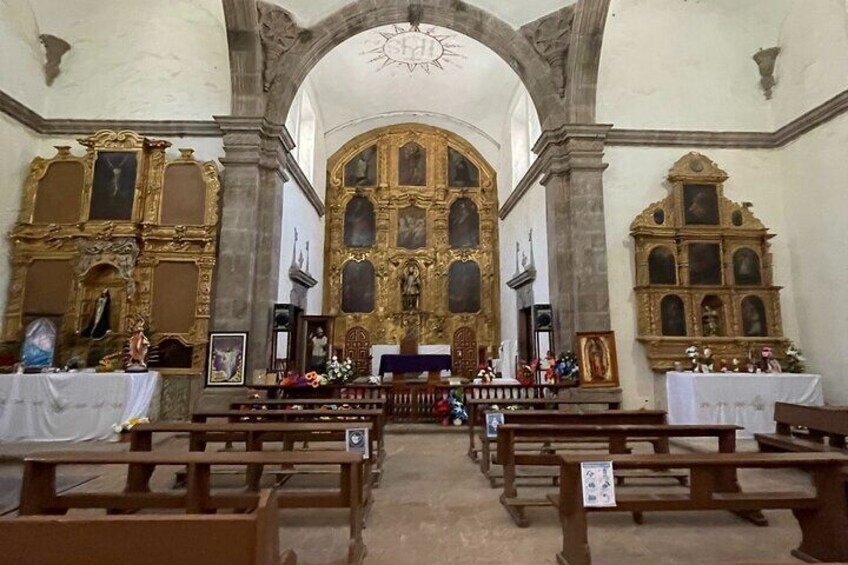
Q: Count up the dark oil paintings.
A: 15